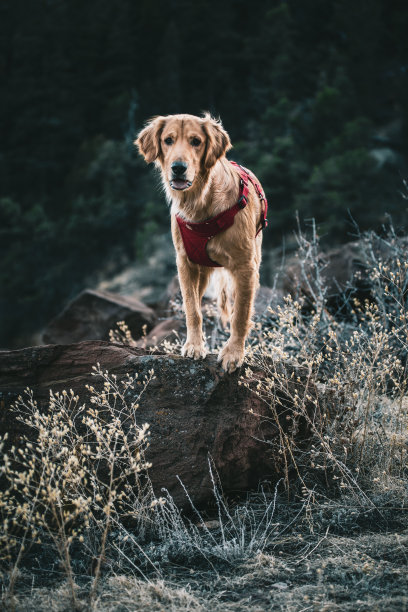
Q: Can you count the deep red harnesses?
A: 1